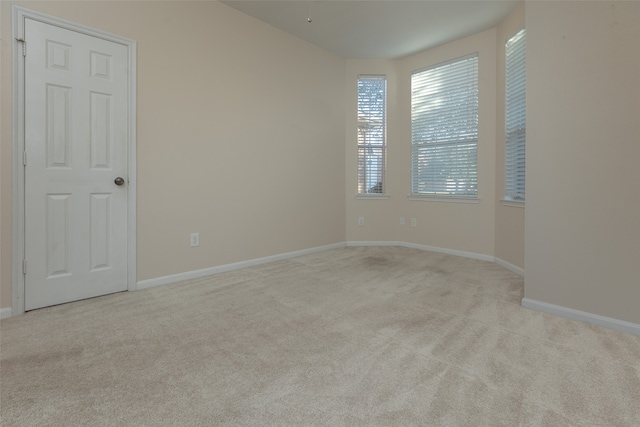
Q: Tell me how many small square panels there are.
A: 2